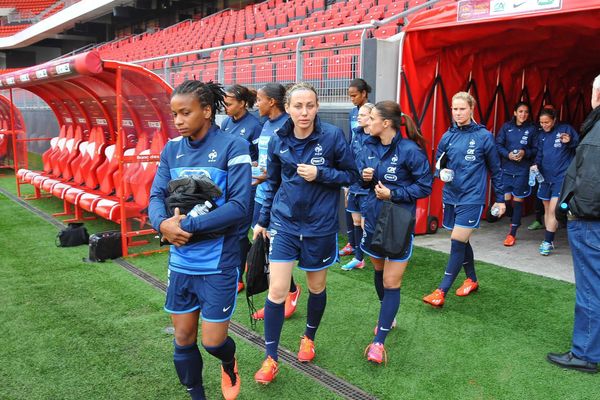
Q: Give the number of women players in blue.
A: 10